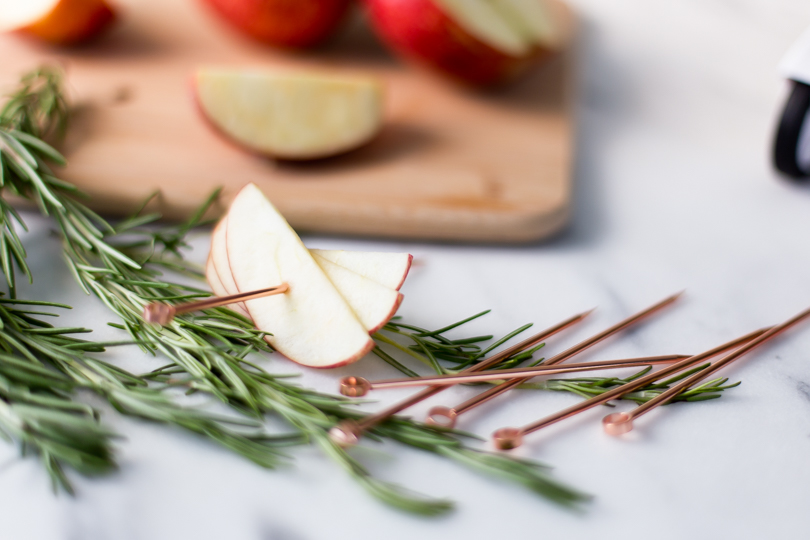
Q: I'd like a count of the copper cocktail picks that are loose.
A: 5